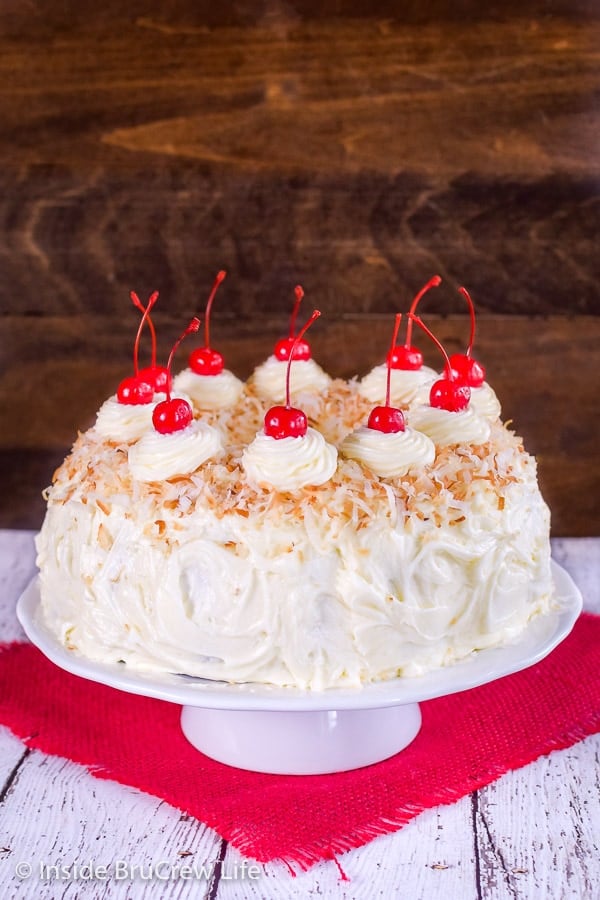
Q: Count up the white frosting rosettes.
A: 10